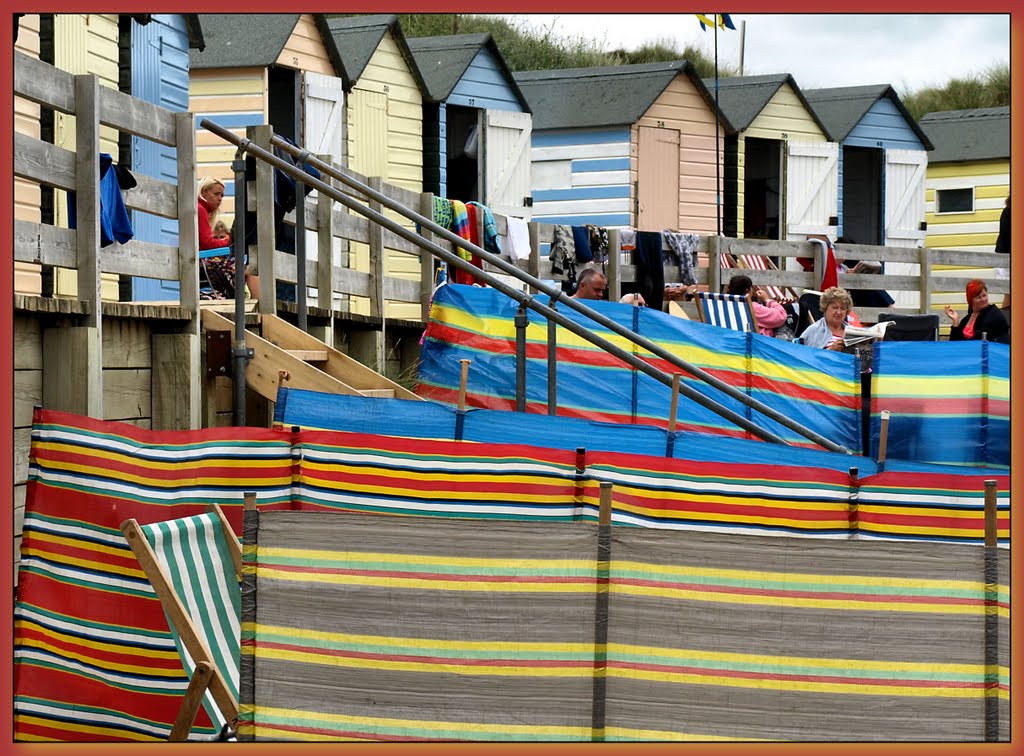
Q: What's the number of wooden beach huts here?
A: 10